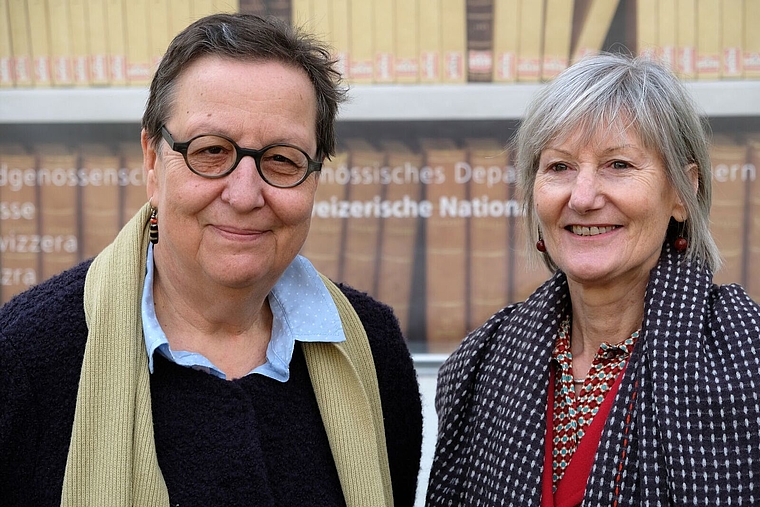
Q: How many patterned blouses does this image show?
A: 2